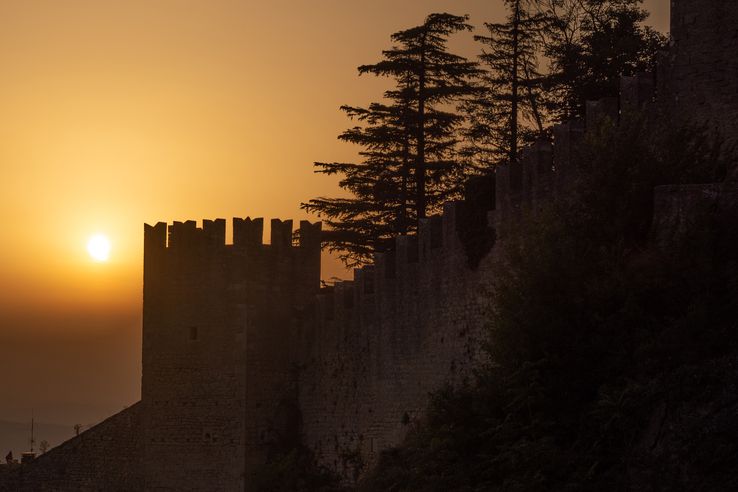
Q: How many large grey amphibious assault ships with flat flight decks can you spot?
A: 0